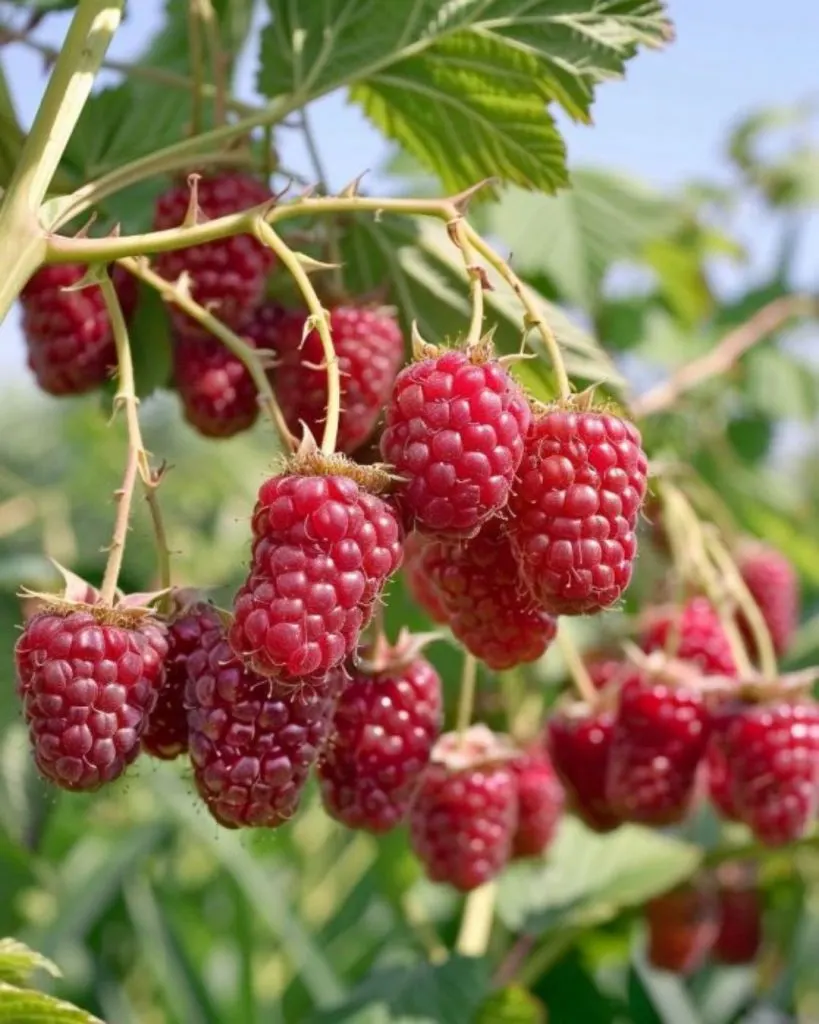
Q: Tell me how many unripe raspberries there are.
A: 0